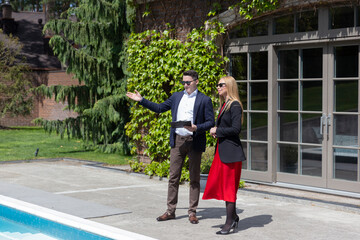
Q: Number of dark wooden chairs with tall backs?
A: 0